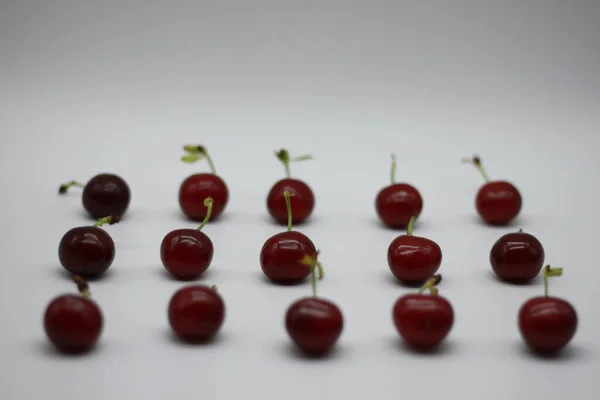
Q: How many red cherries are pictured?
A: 15